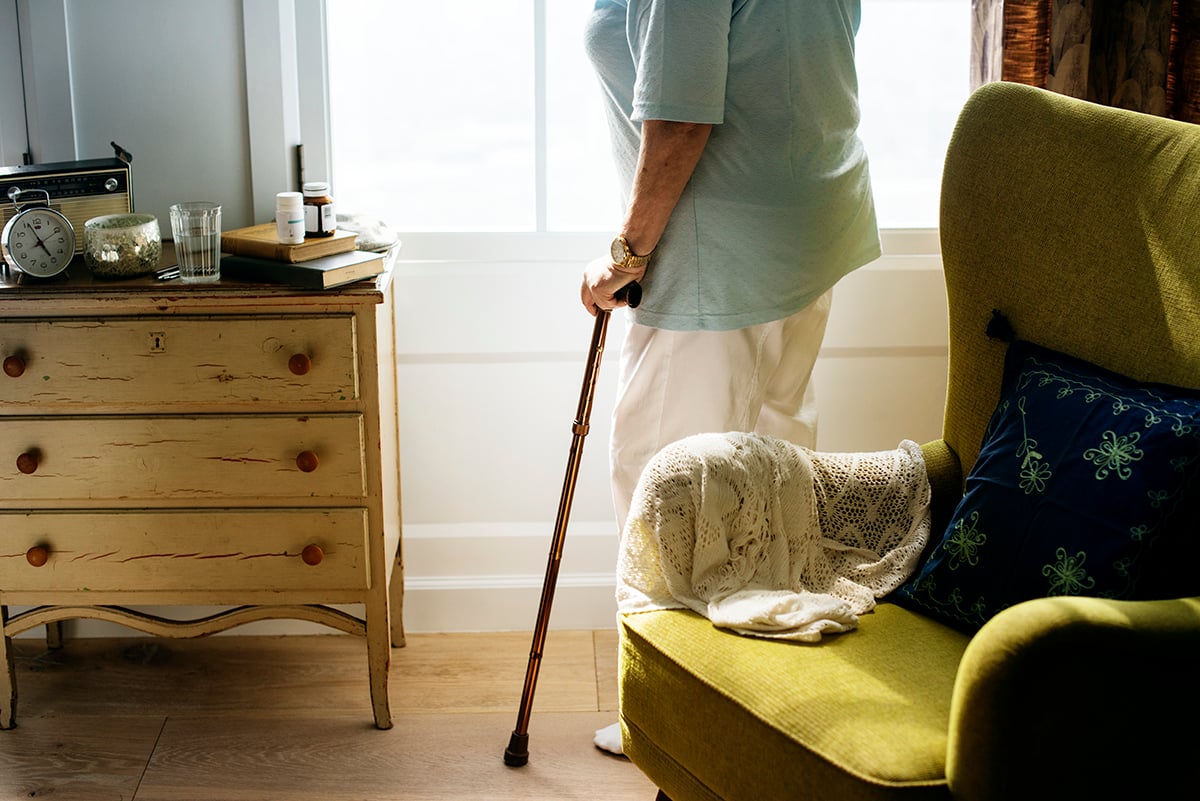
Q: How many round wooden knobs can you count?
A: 6